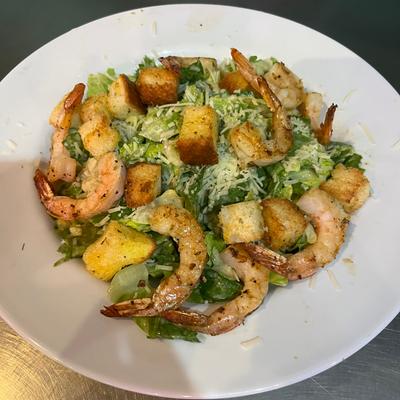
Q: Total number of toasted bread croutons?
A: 11